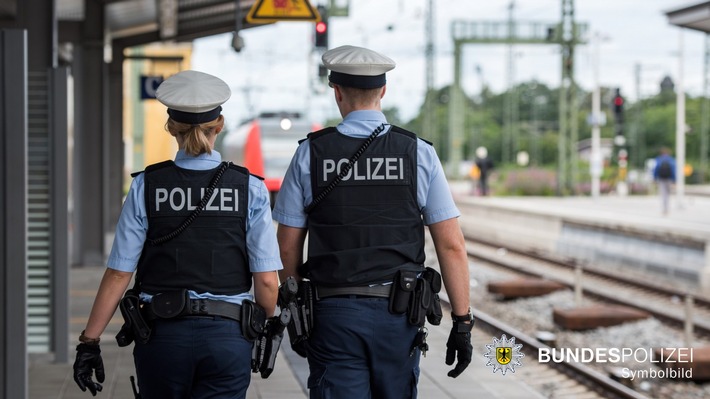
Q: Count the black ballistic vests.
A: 2